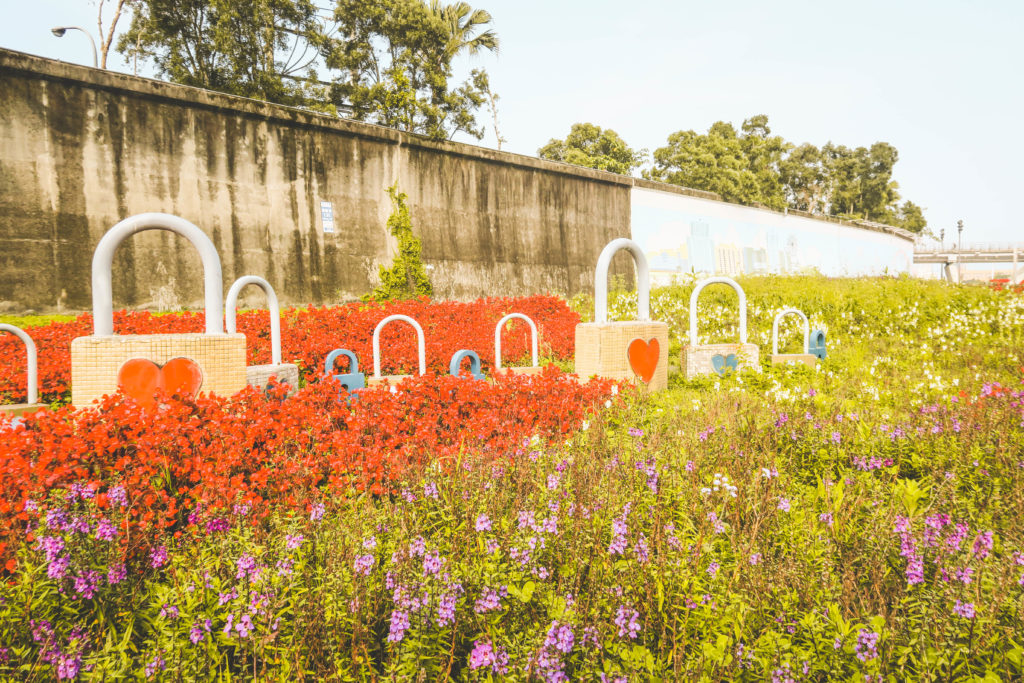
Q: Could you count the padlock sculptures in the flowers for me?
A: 11